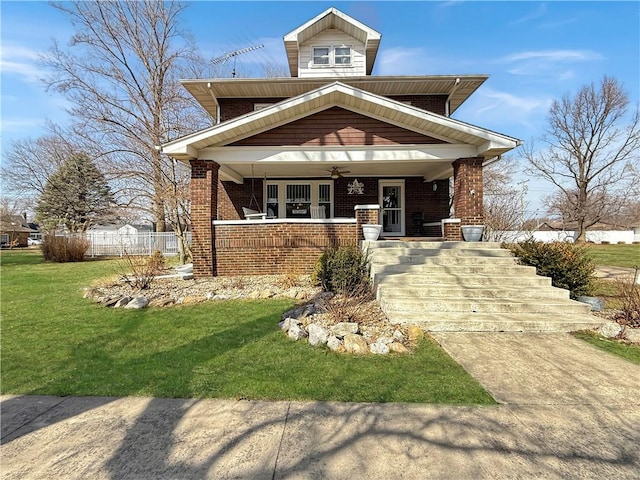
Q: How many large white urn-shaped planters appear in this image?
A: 2